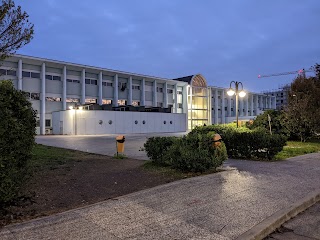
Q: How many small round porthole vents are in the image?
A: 6